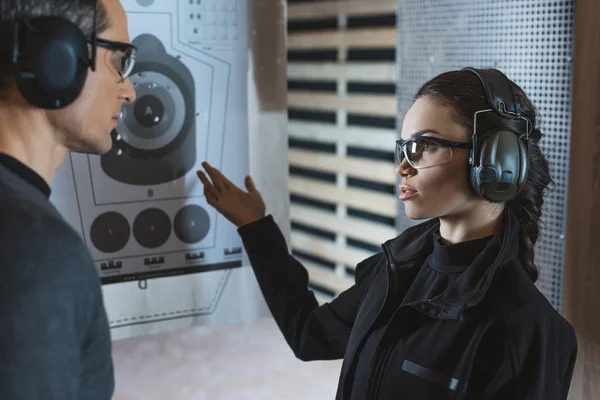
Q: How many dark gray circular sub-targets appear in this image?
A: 3